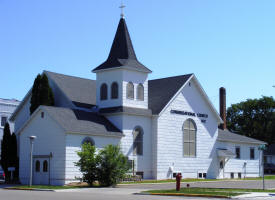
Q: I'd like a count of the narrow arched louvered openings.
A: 4